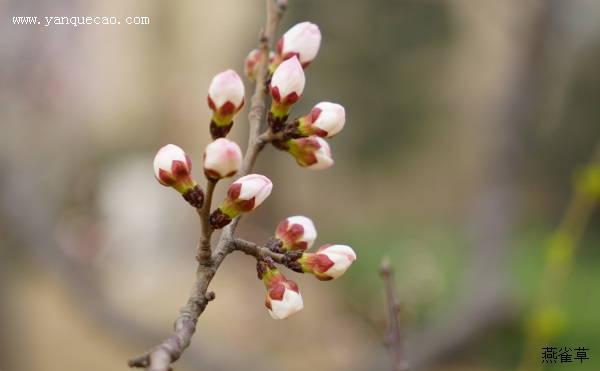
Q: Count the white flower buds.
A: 11